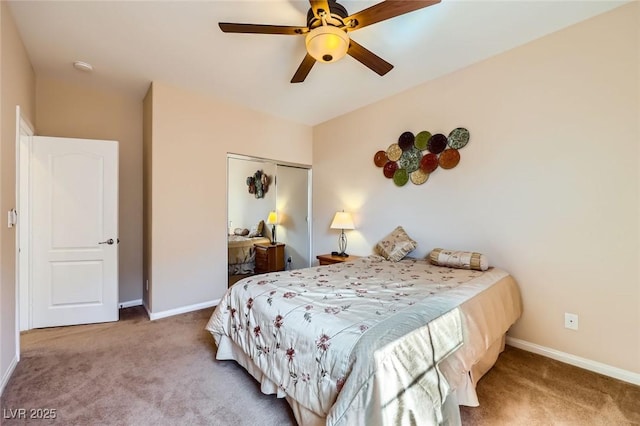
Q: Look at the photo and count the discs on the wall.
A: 12